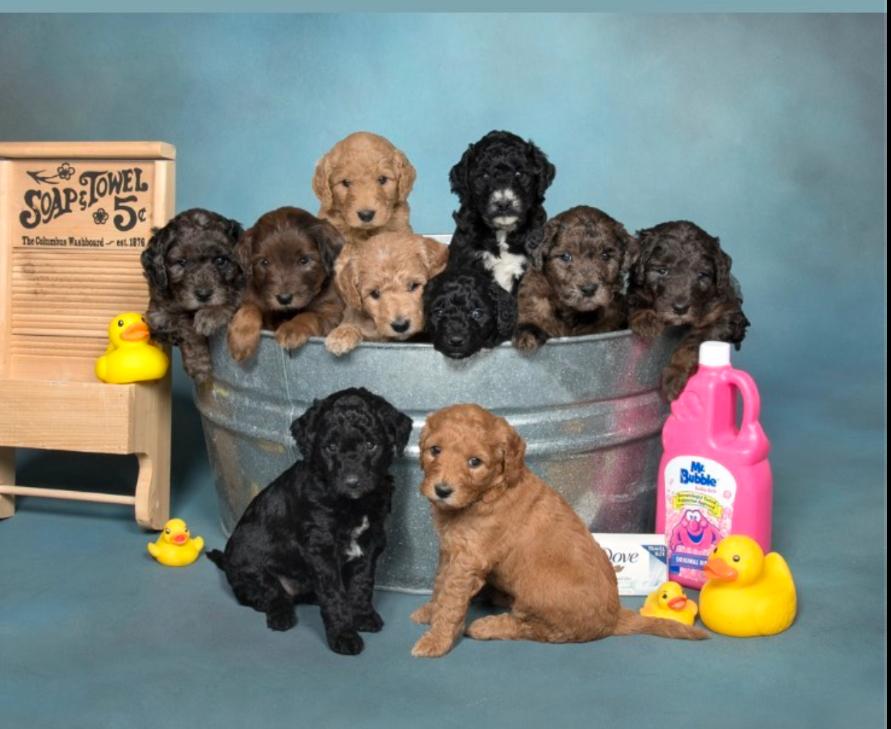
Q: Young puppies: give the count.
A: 10